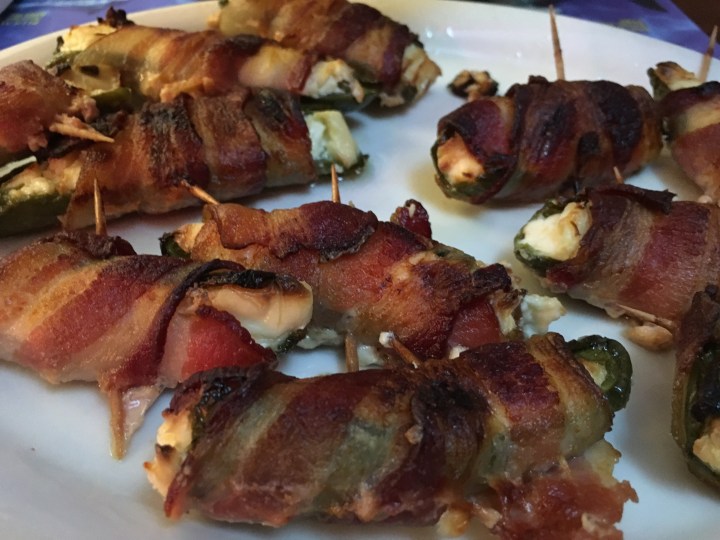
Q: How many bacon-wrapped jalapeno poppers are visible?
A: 11